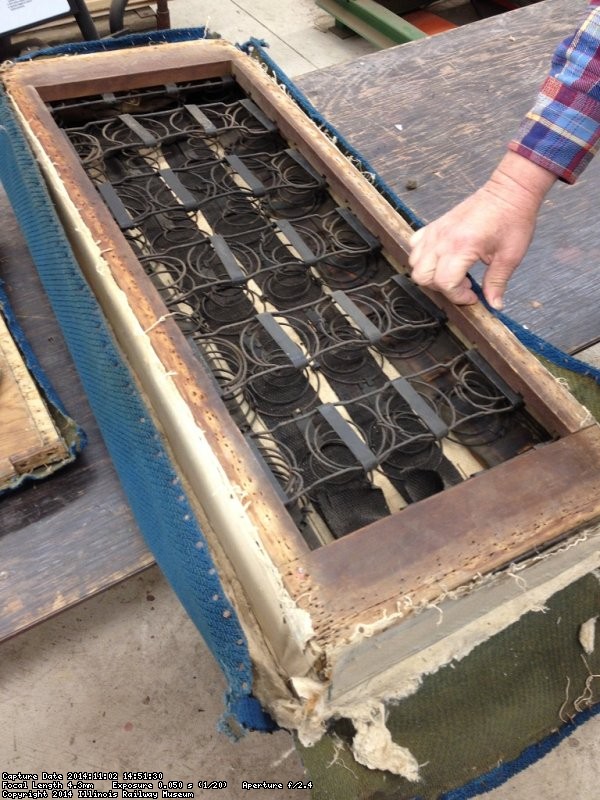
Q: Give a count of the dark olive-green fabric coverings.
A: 1